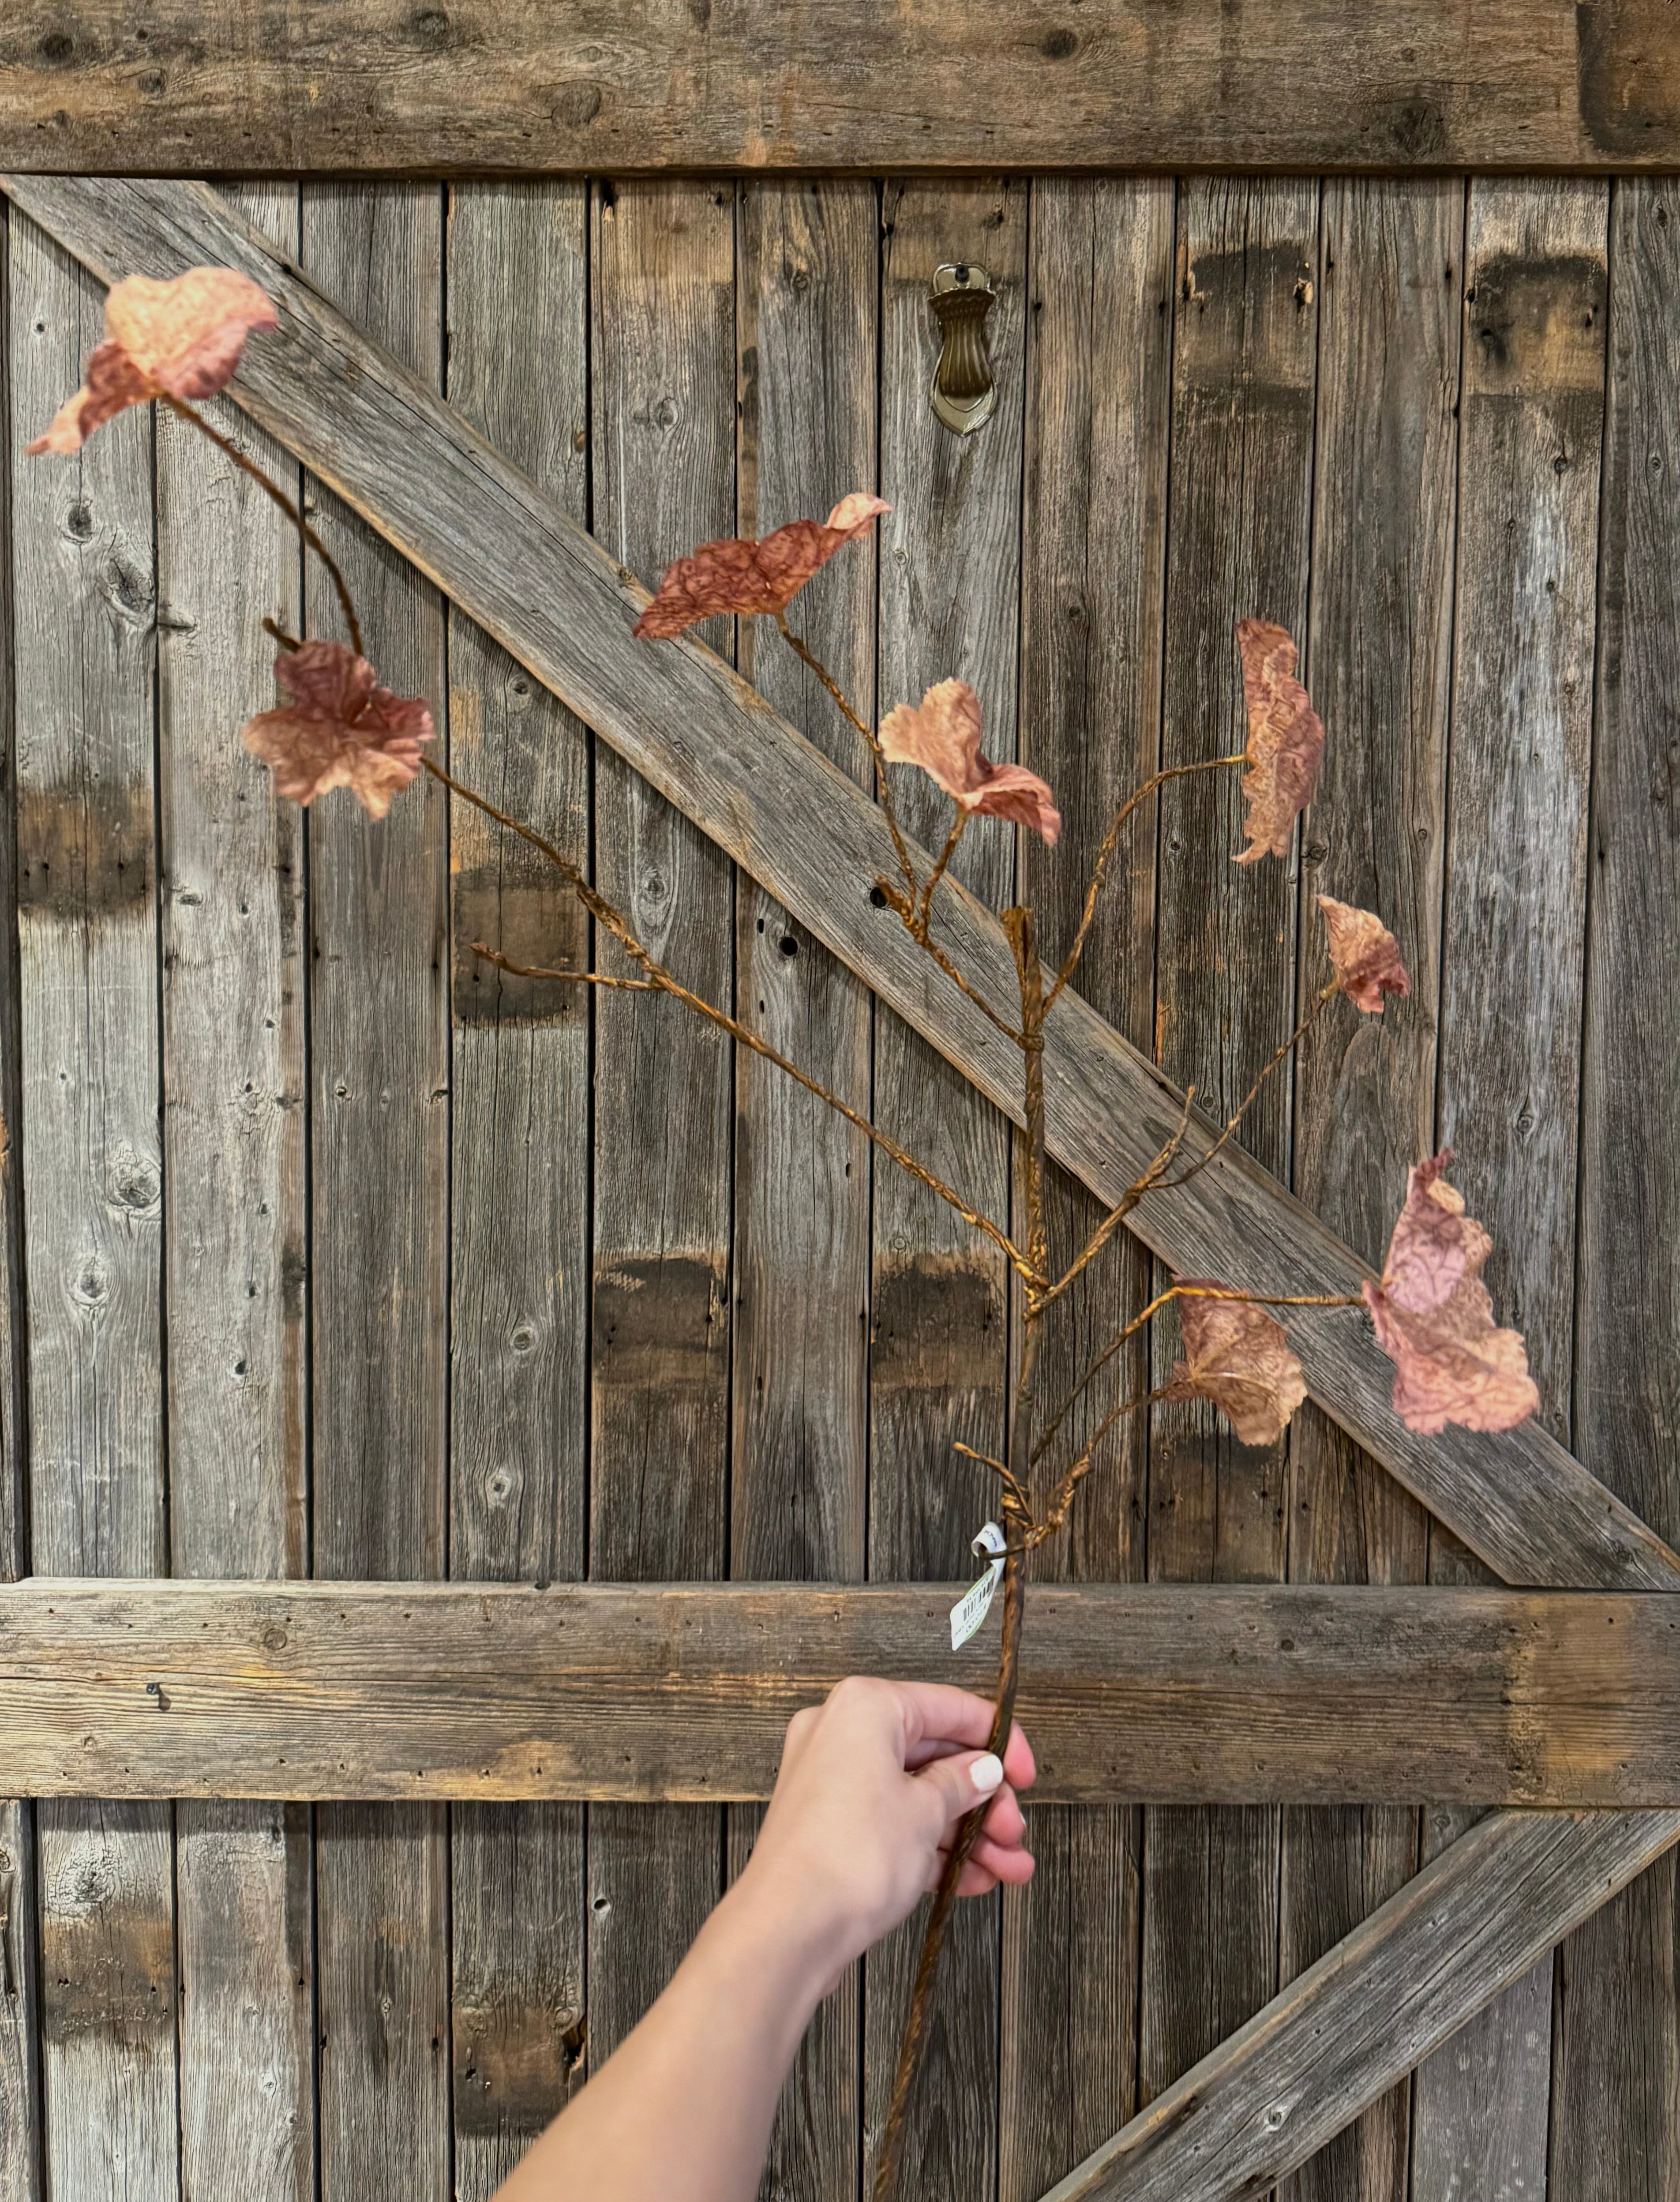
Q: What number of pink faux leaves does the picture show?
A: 8